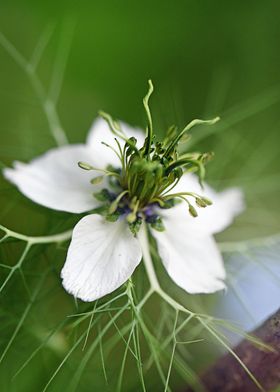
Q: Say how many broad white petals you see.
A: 5